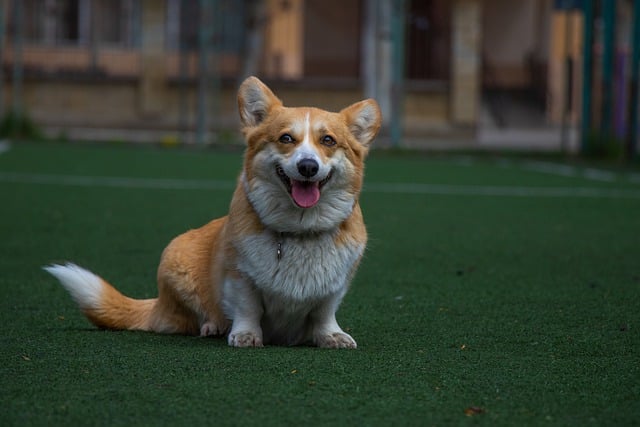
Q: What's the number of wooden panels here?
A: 0